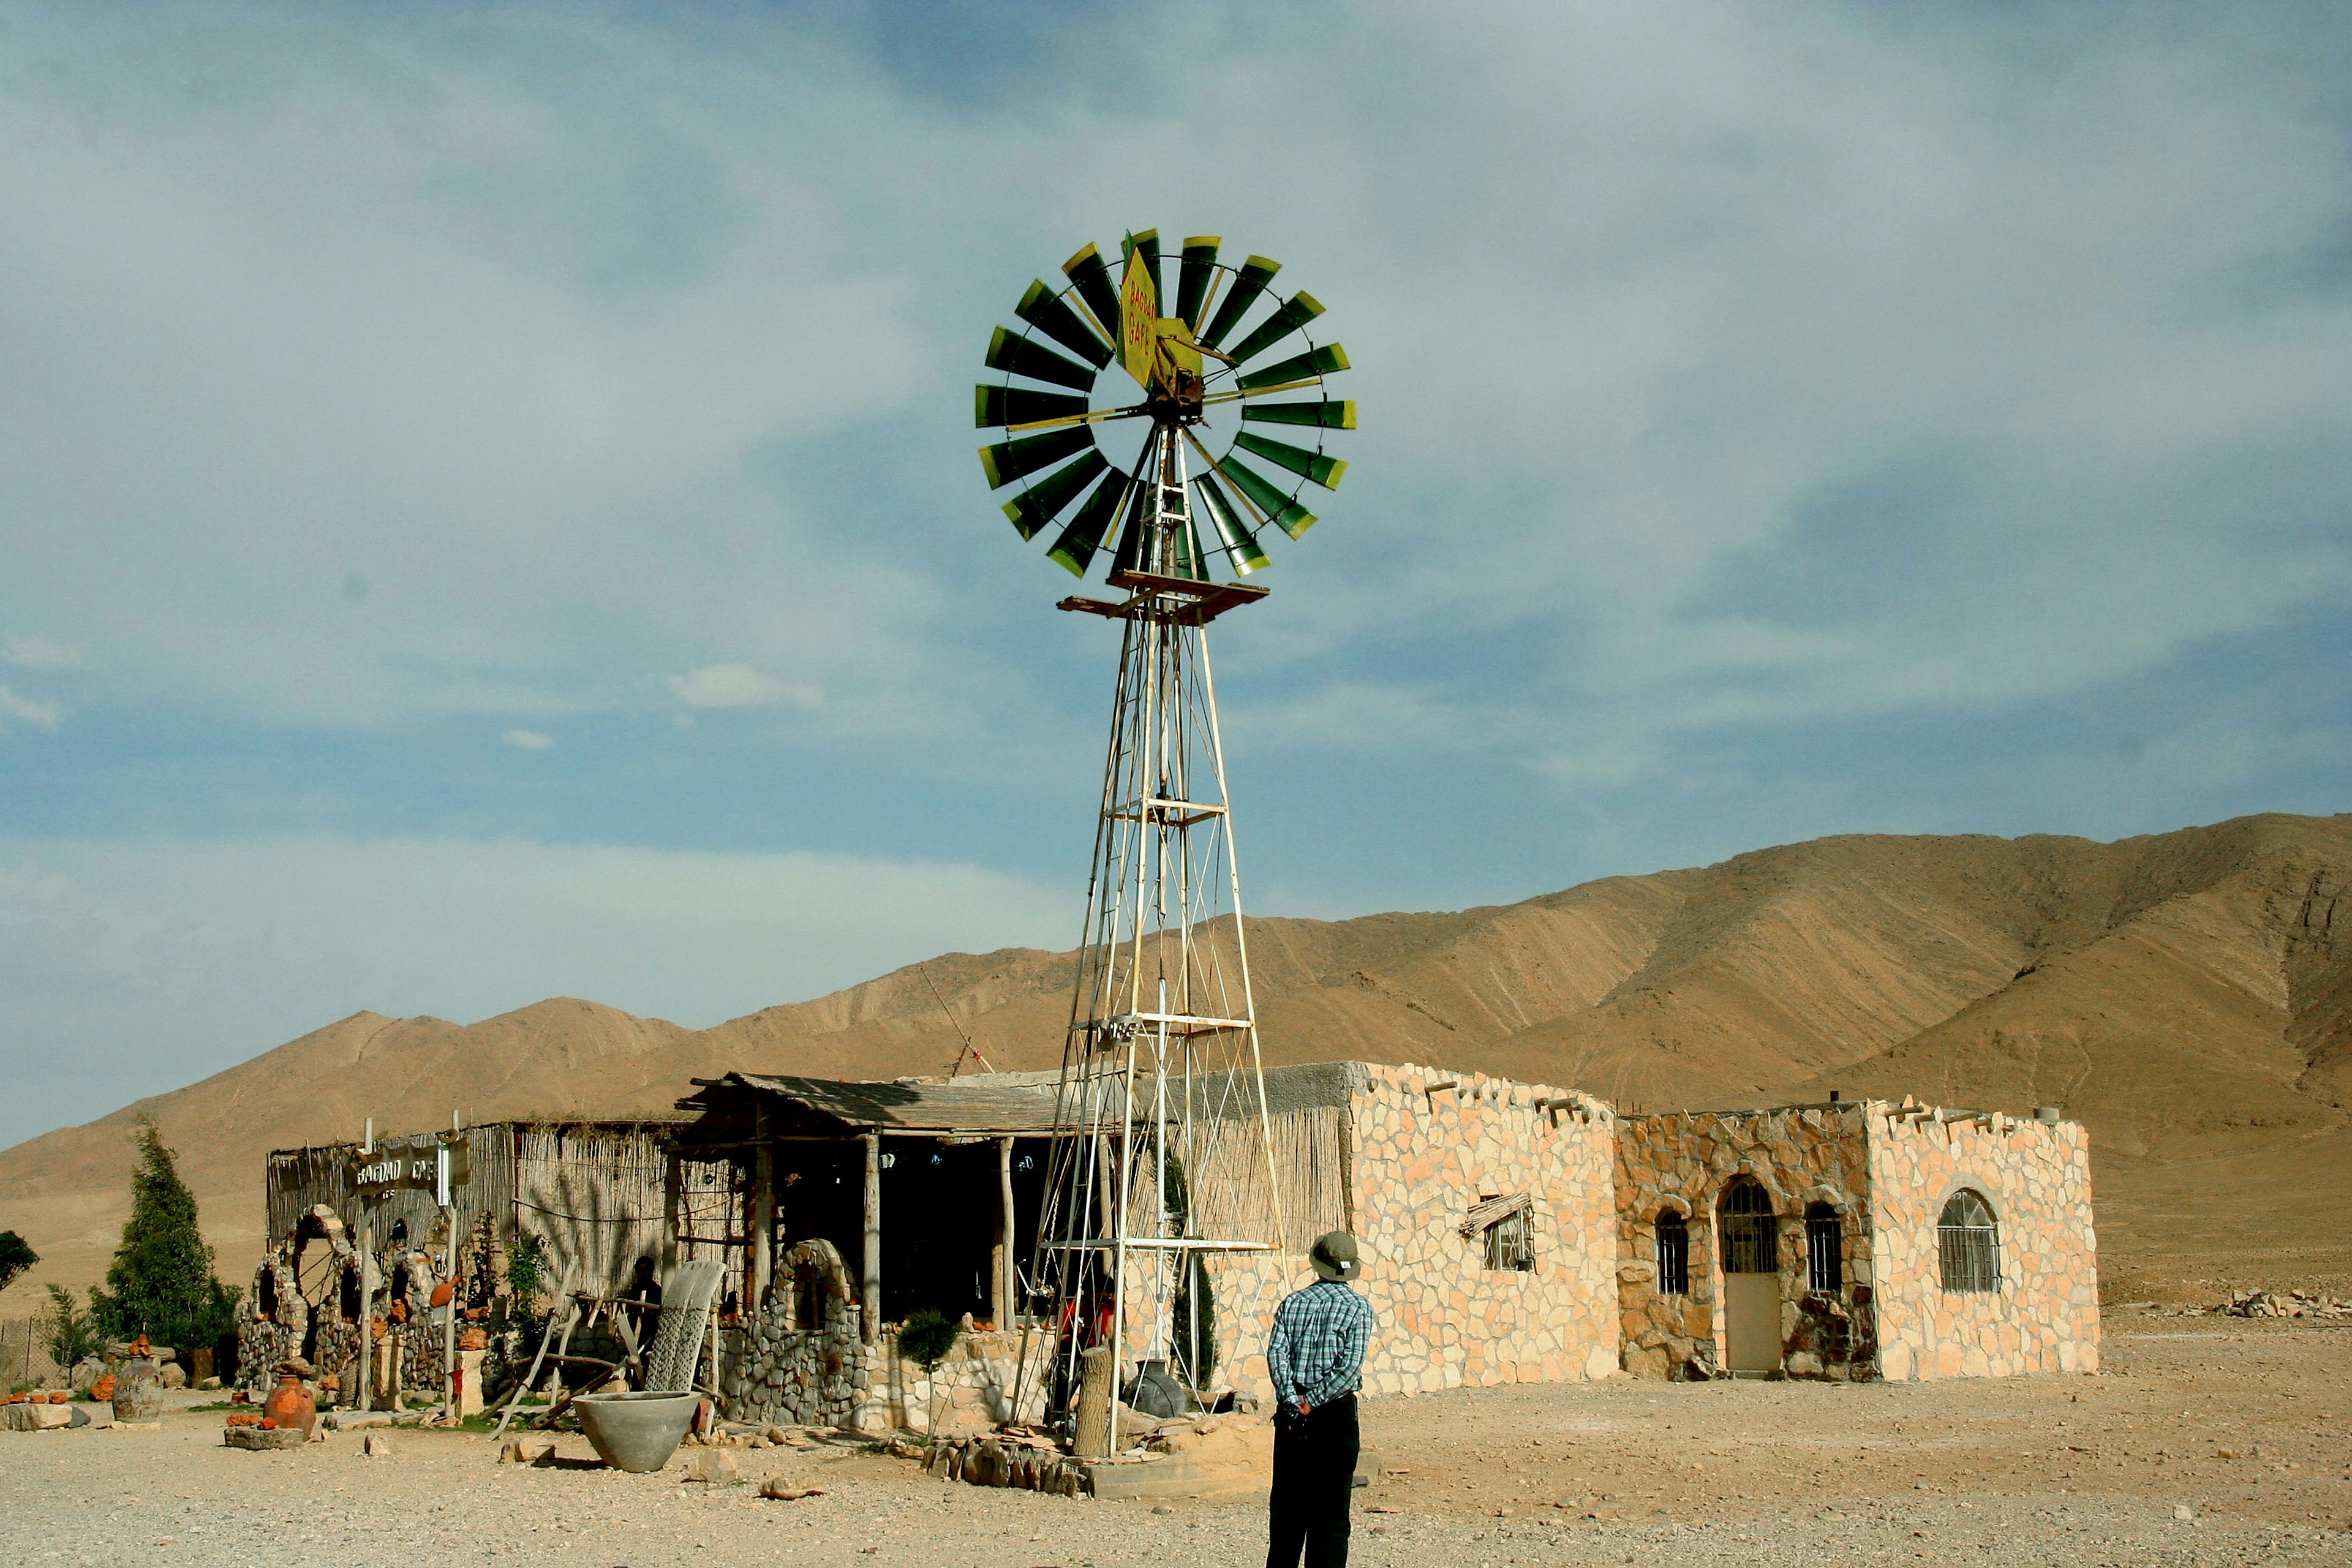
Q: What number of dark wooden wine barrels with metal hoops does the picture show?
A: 0